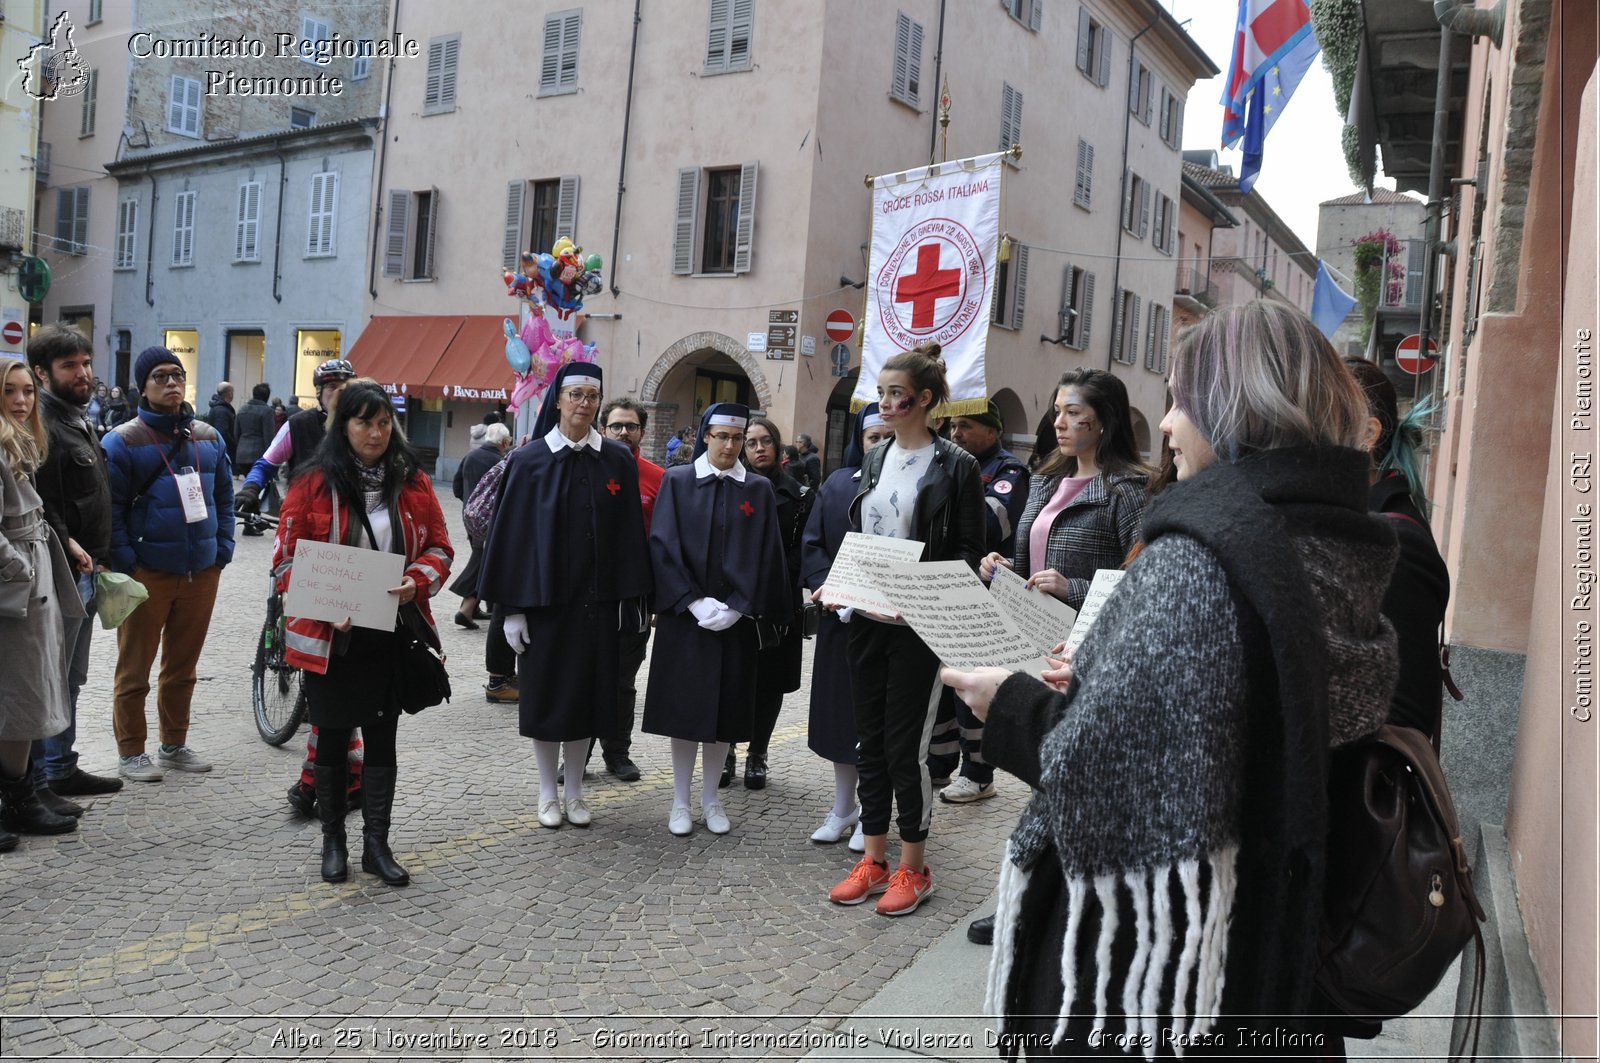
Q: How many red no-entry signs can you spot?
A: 3